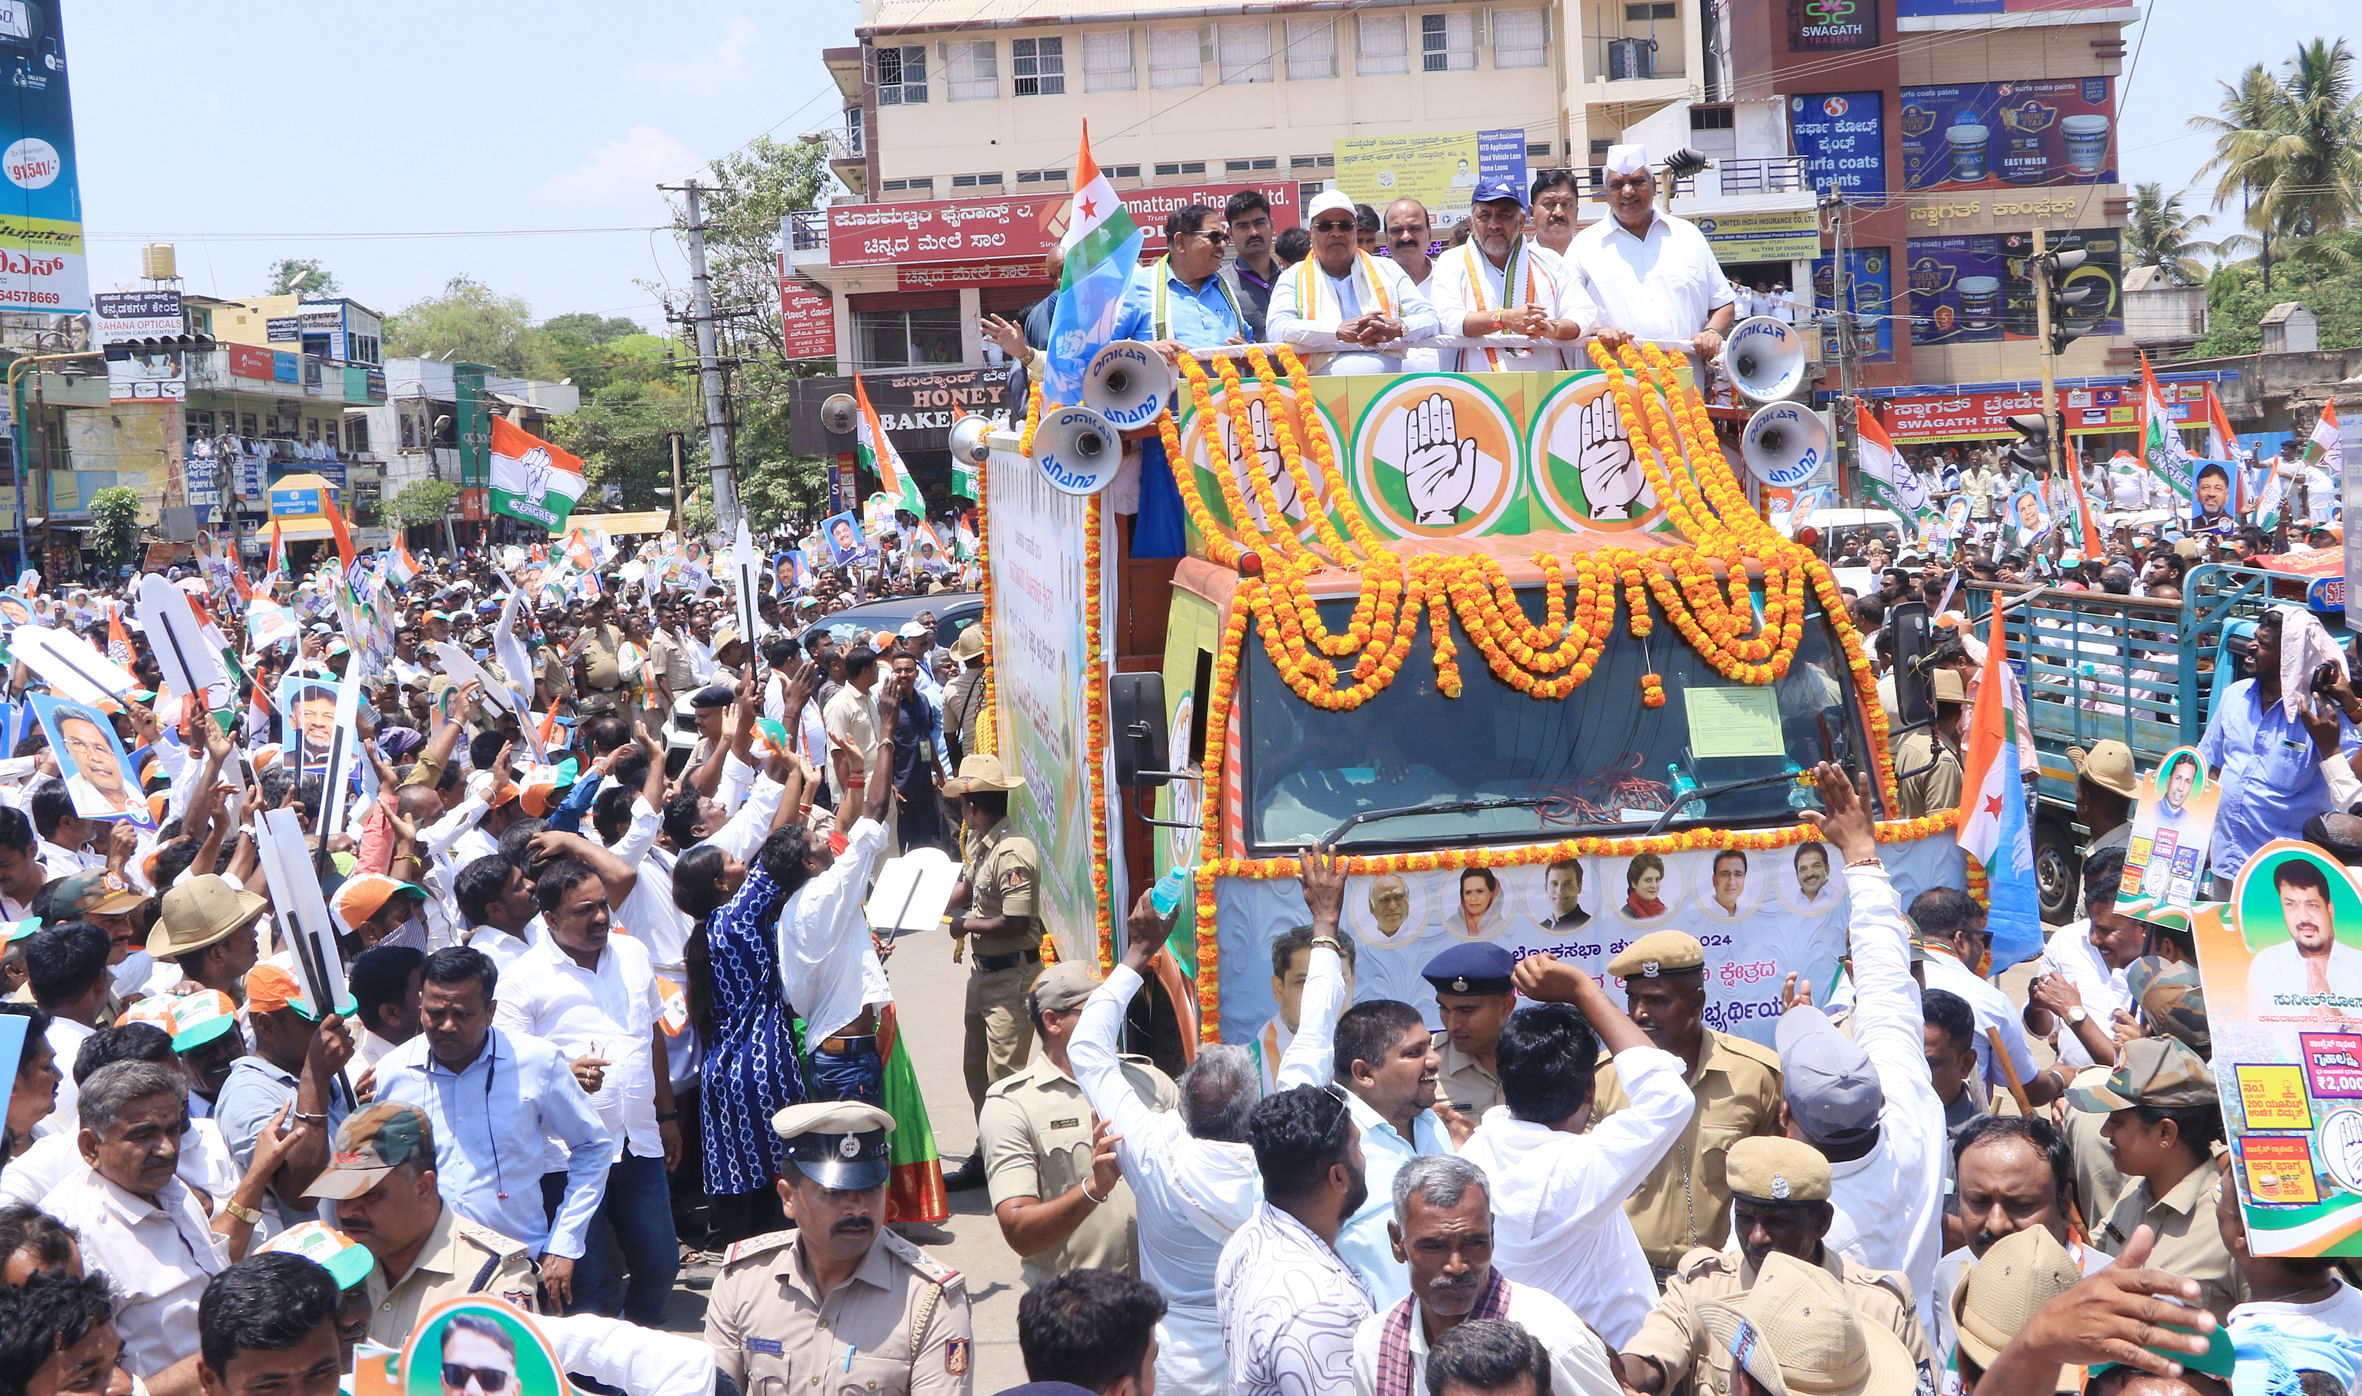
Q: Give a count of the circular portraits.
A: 6